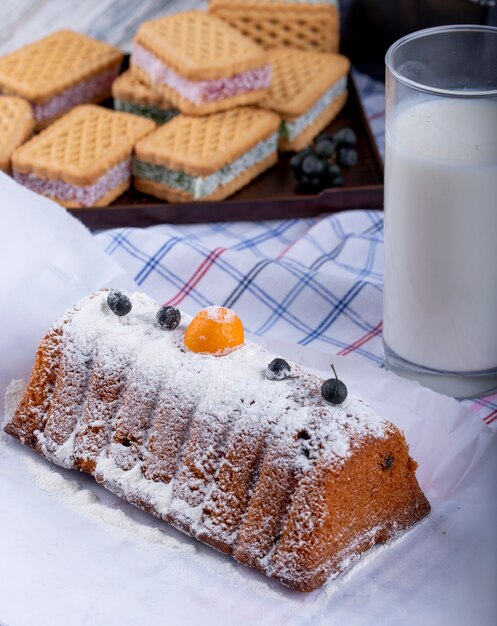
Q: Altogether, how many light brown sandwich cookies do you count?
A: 8